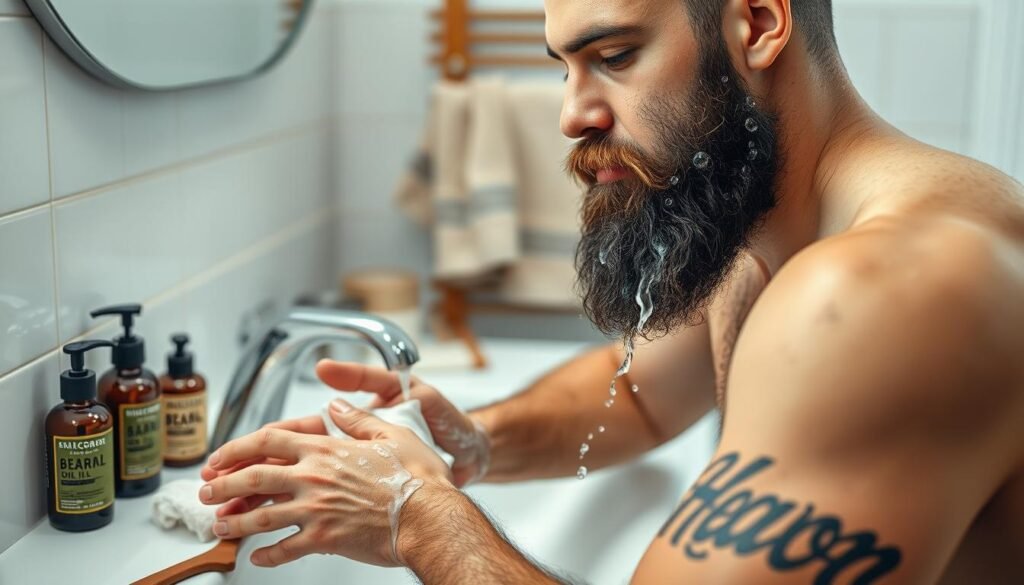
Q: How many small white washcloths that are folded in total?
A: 1